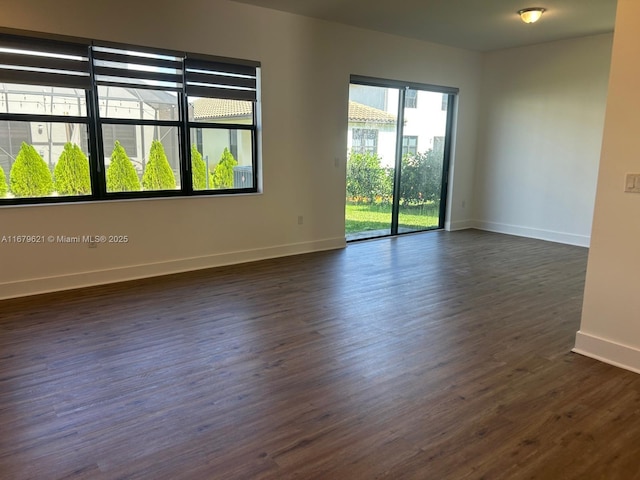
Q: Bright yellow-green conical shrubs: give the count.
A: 7